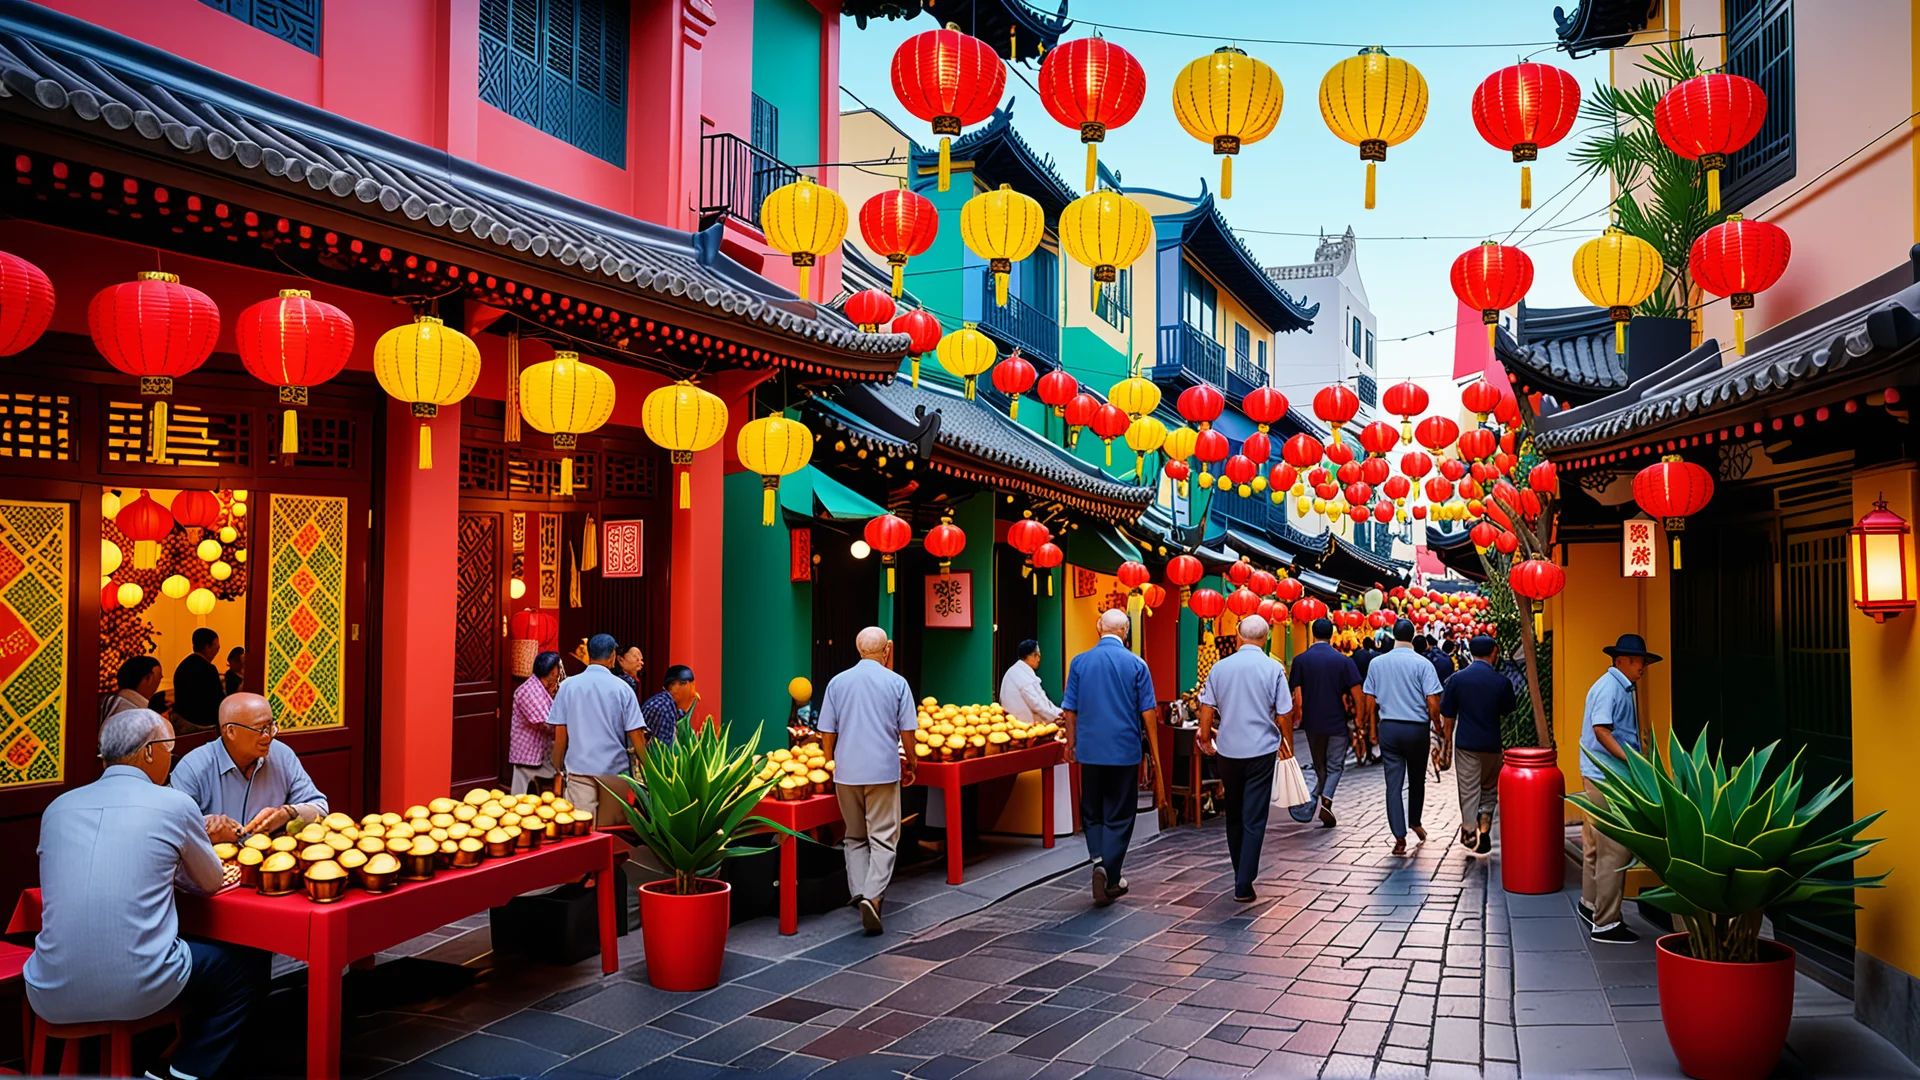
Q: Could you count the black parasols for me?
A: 0